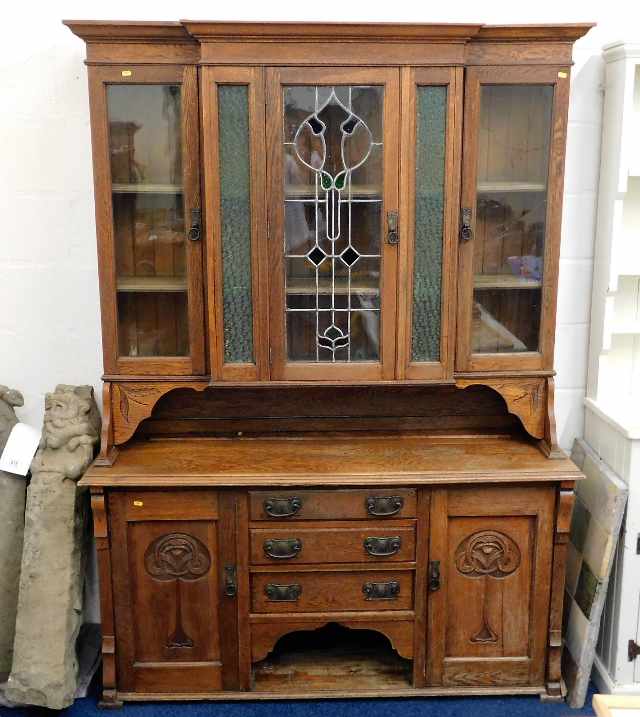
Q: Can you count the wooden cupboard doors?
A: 2